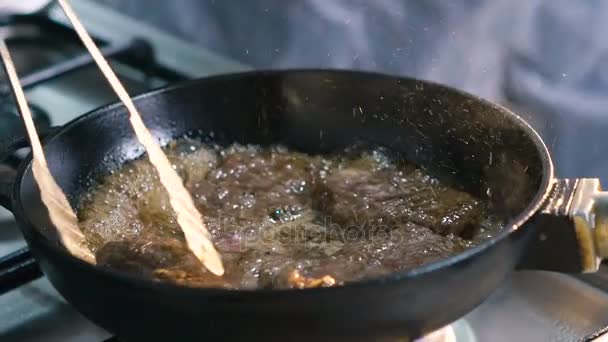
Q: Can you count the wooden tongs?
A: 2